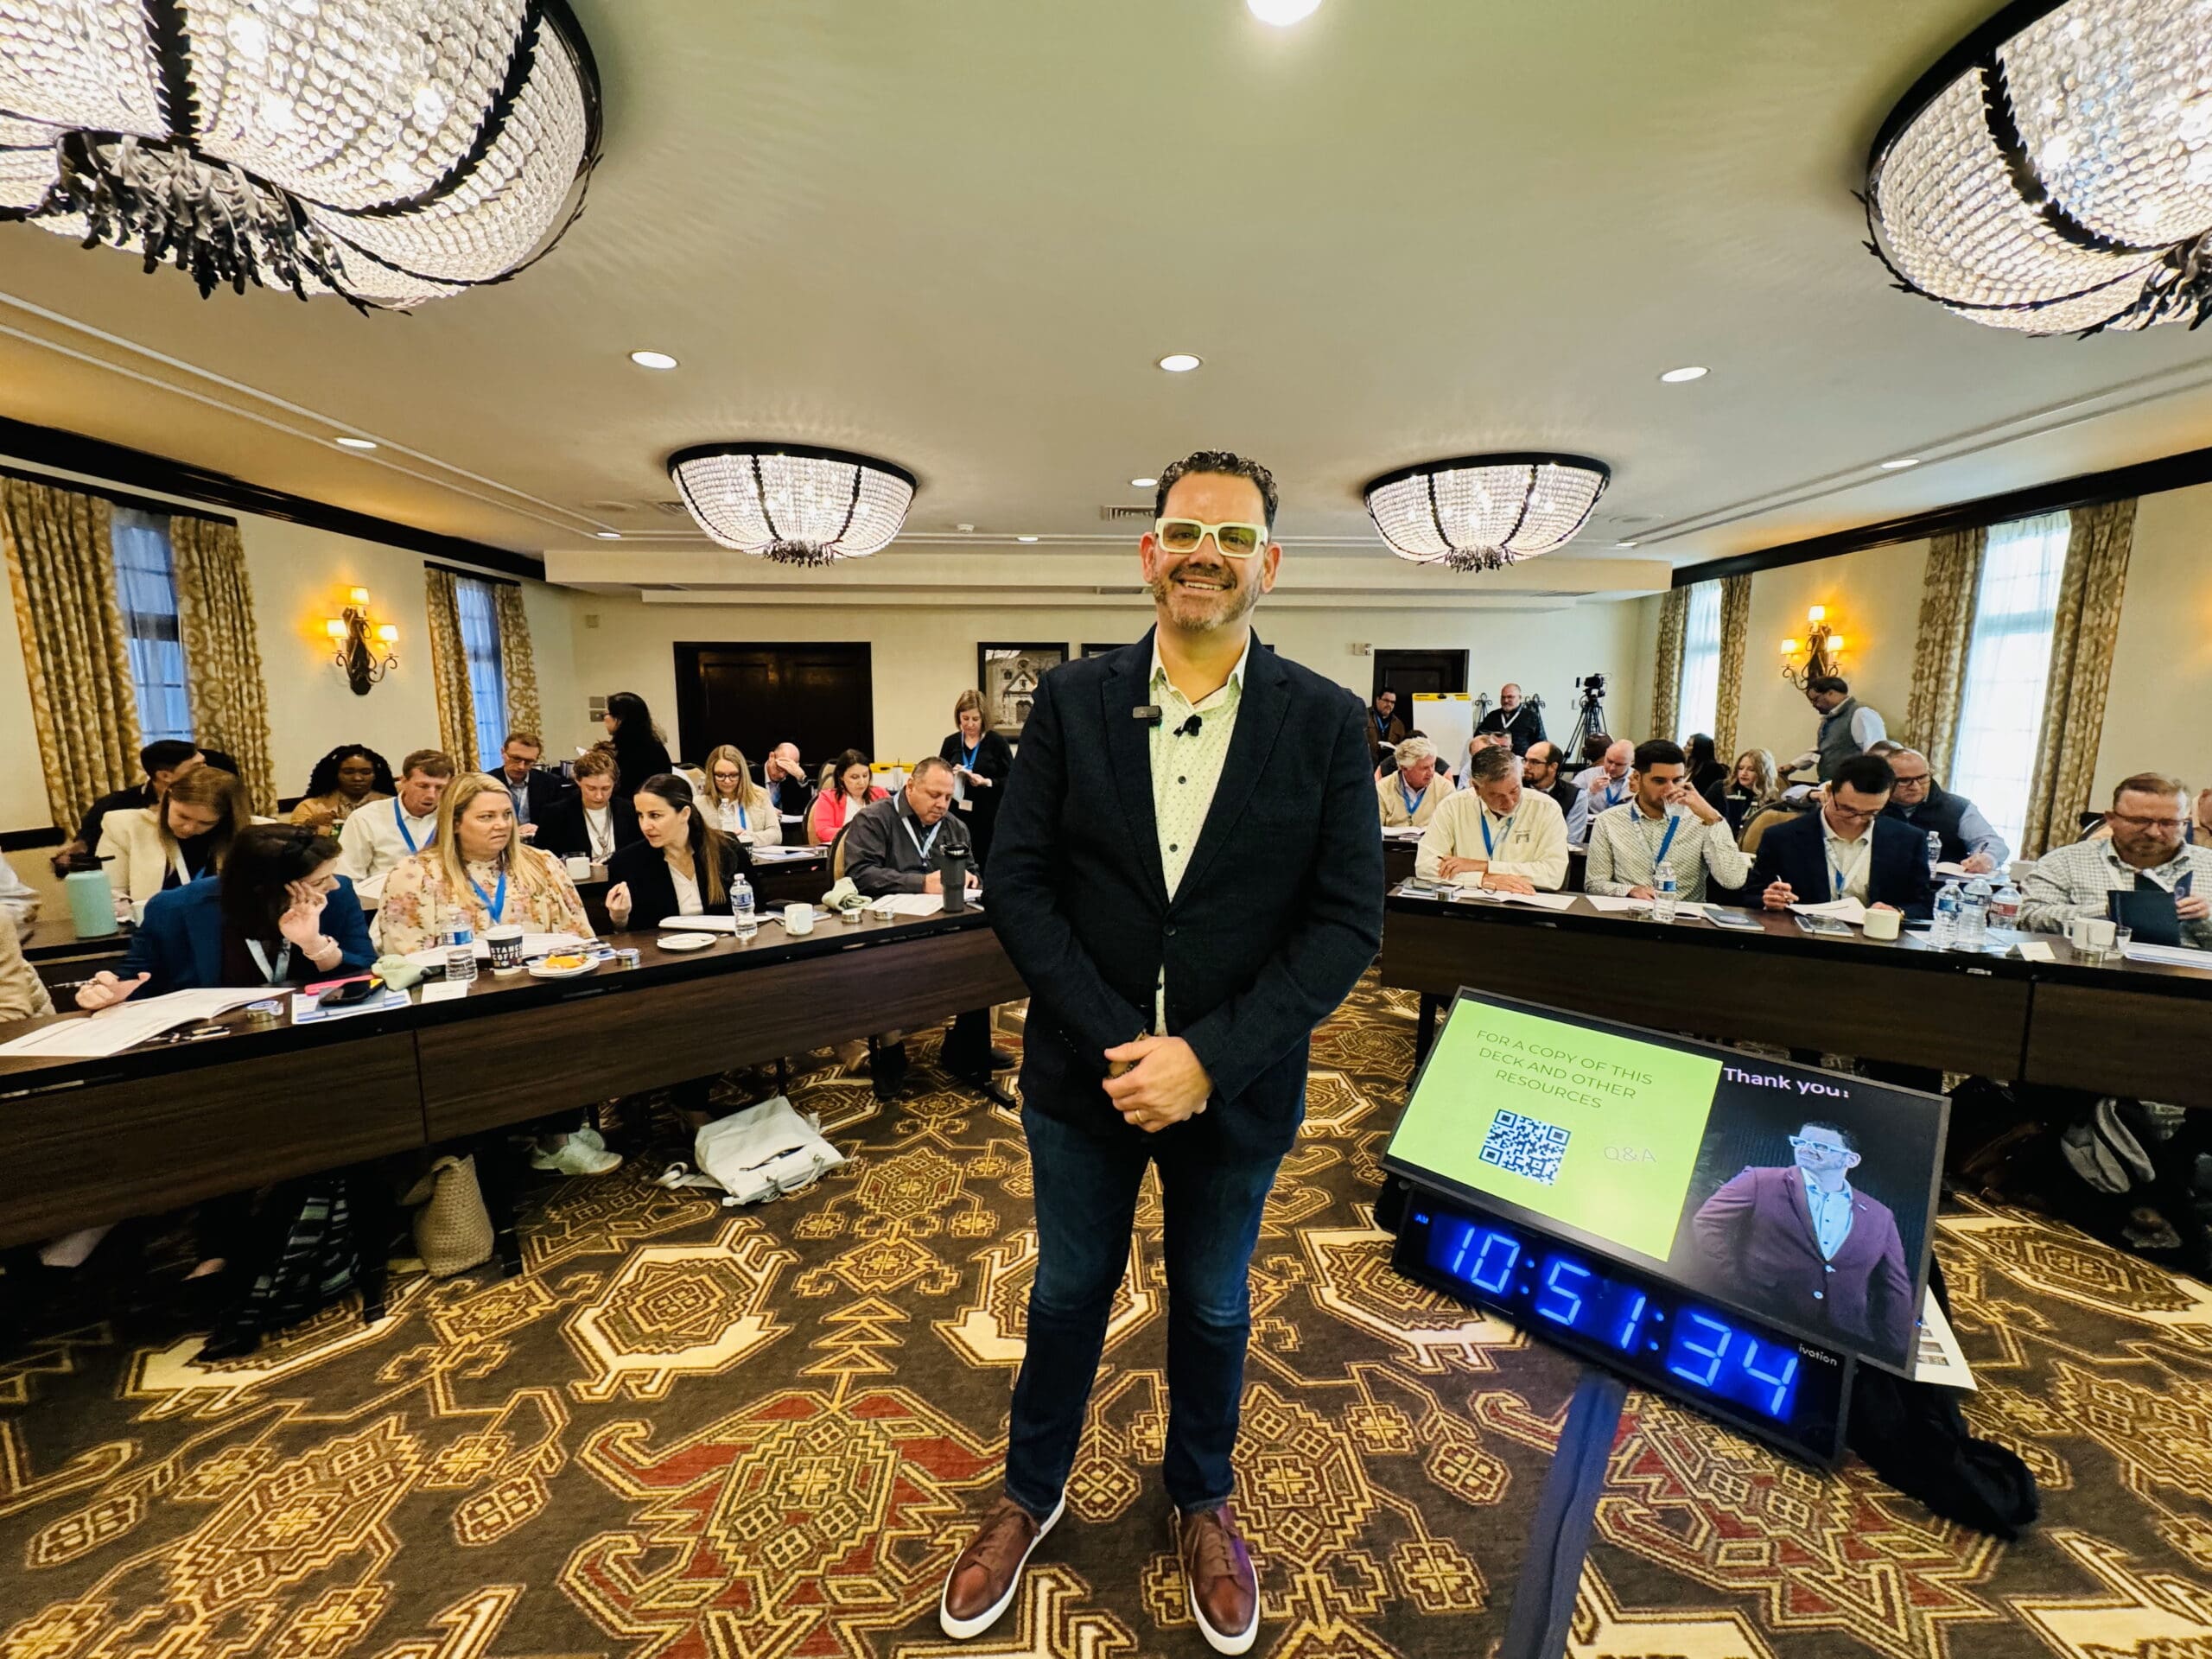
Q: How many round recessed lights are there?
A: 10